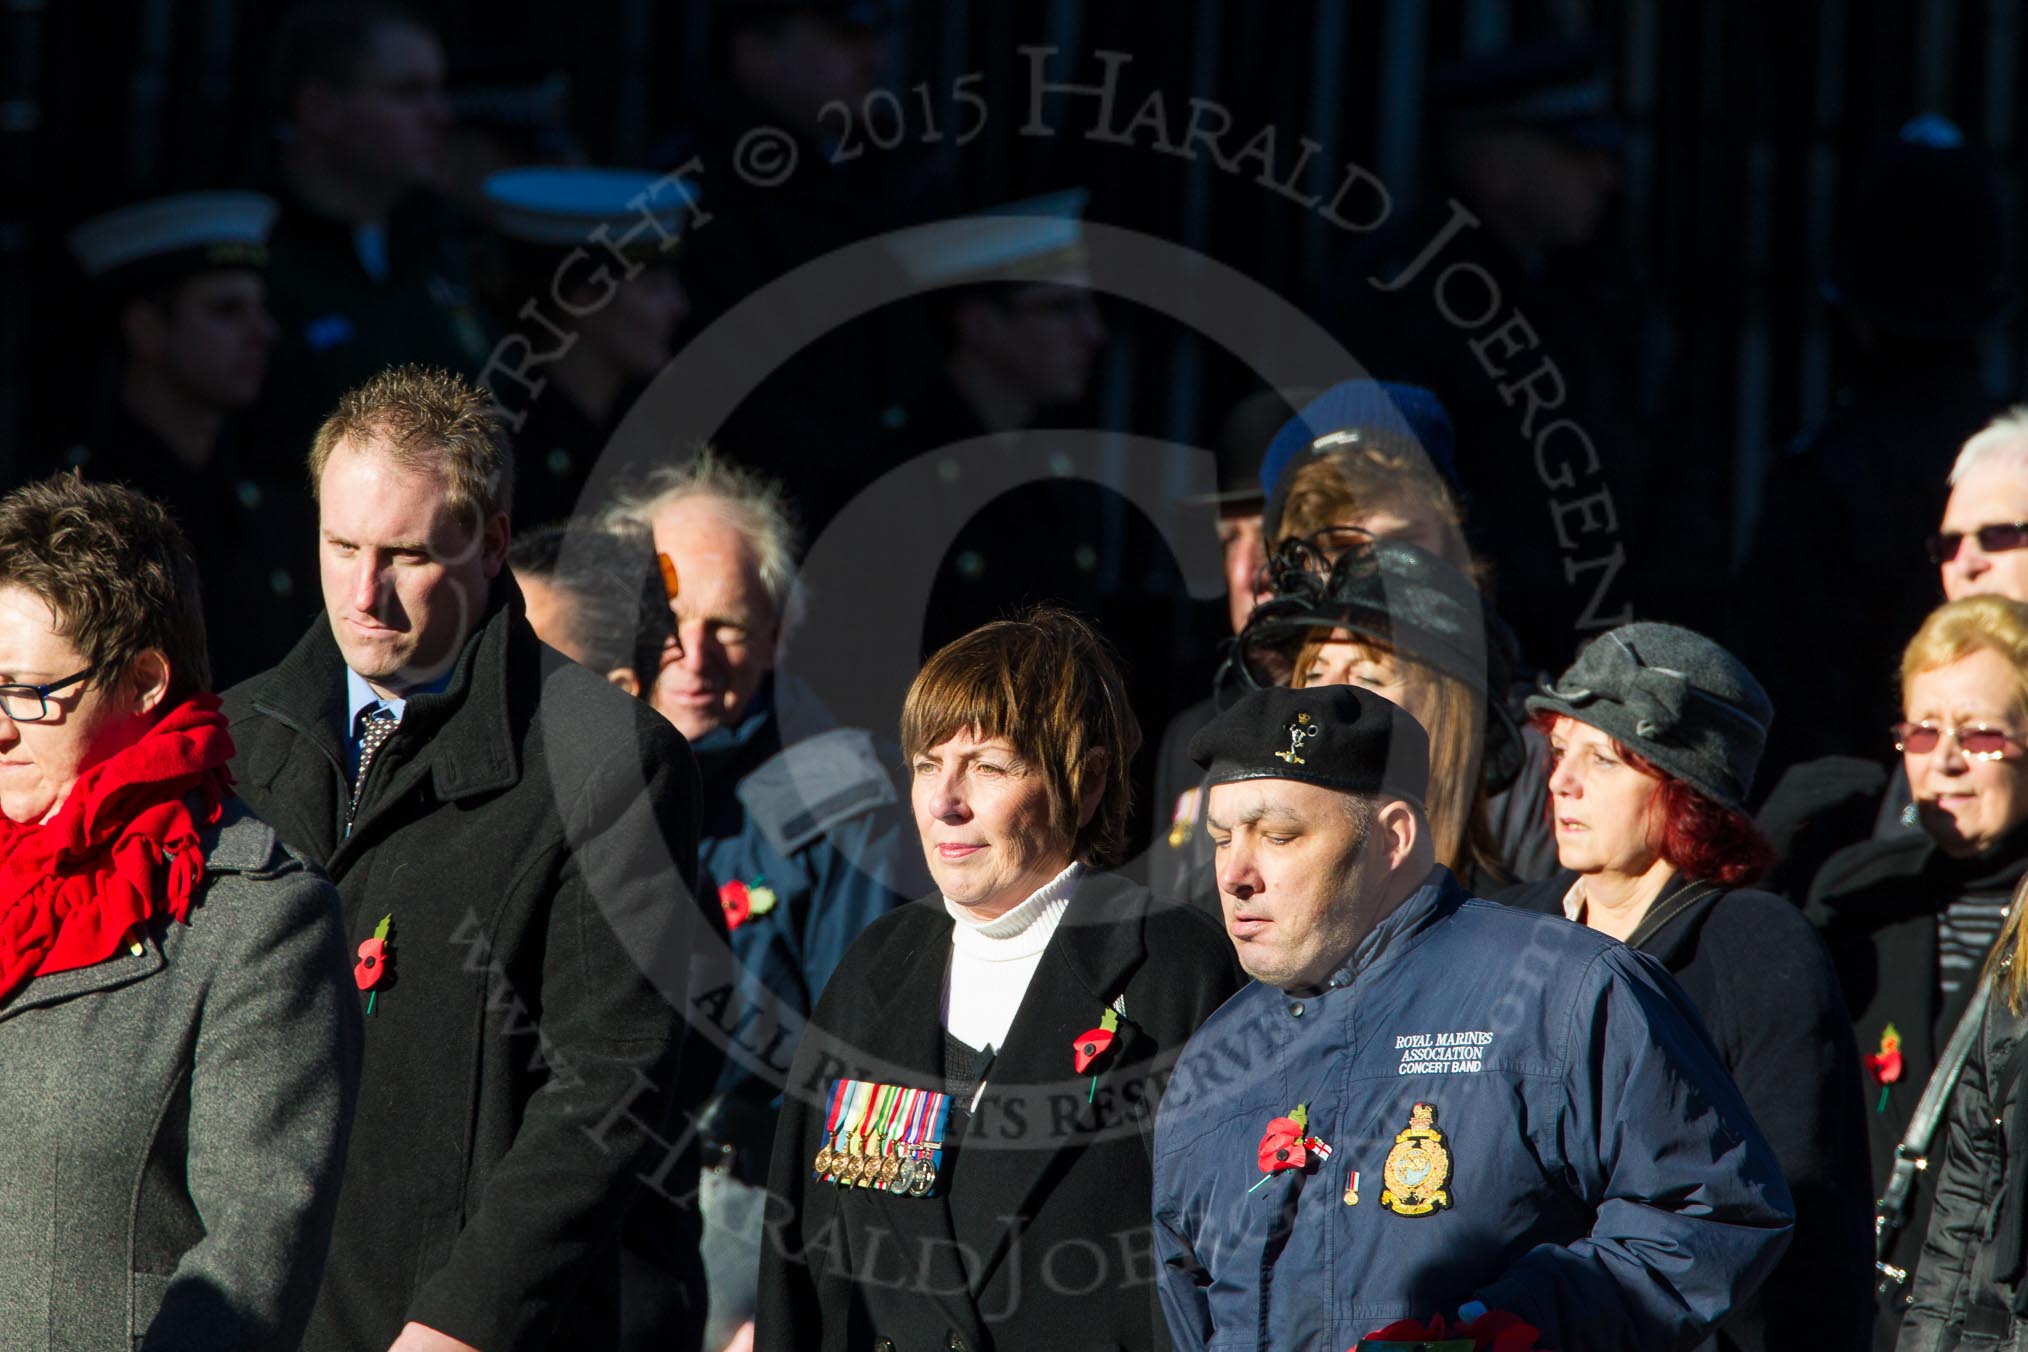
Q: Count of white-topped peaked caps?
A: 3